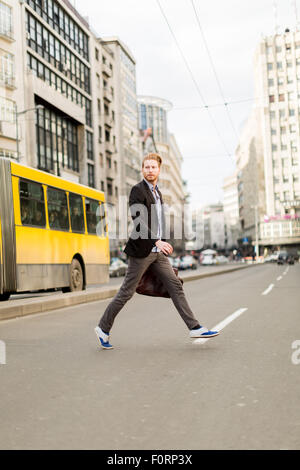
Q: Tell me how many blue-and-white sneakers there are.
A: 2